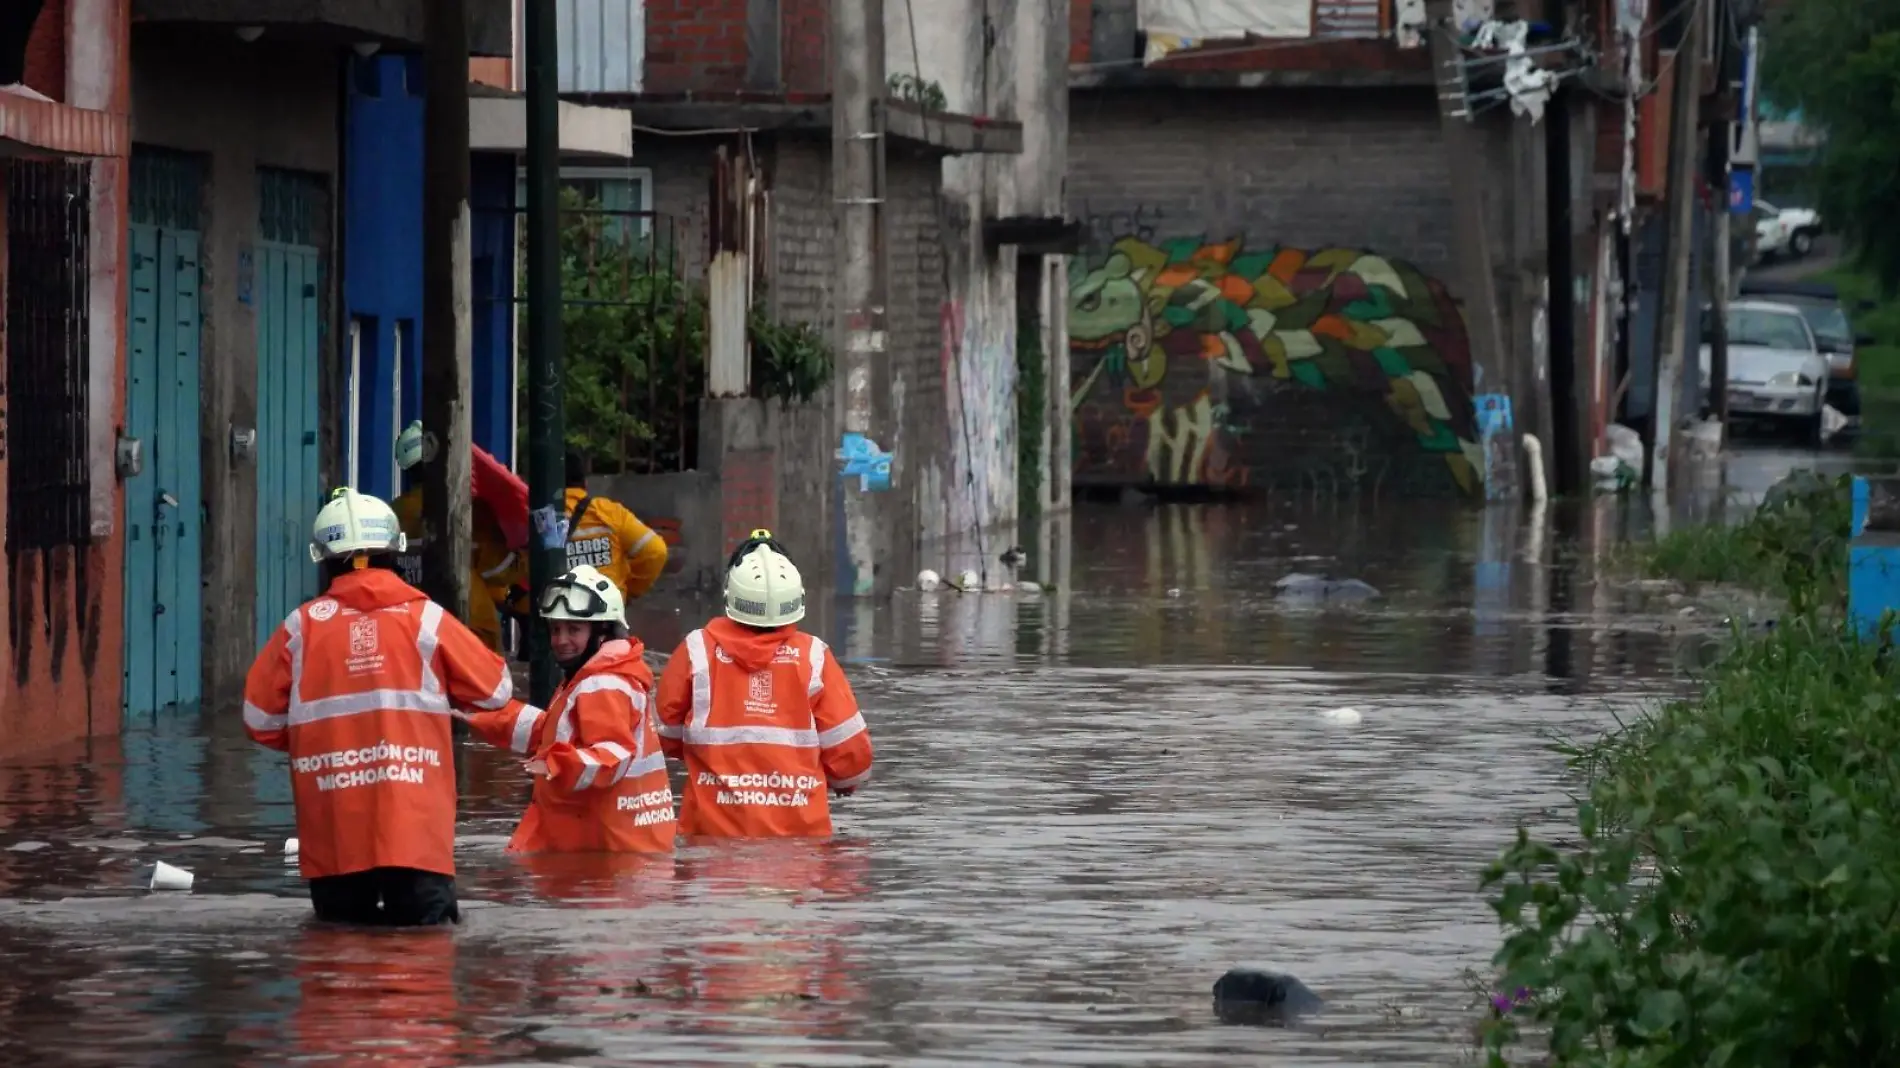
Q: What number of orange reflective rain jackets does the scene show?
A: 3